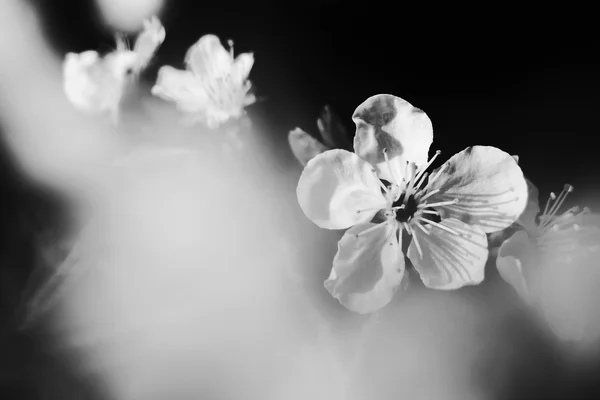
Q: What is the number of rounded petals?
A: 5